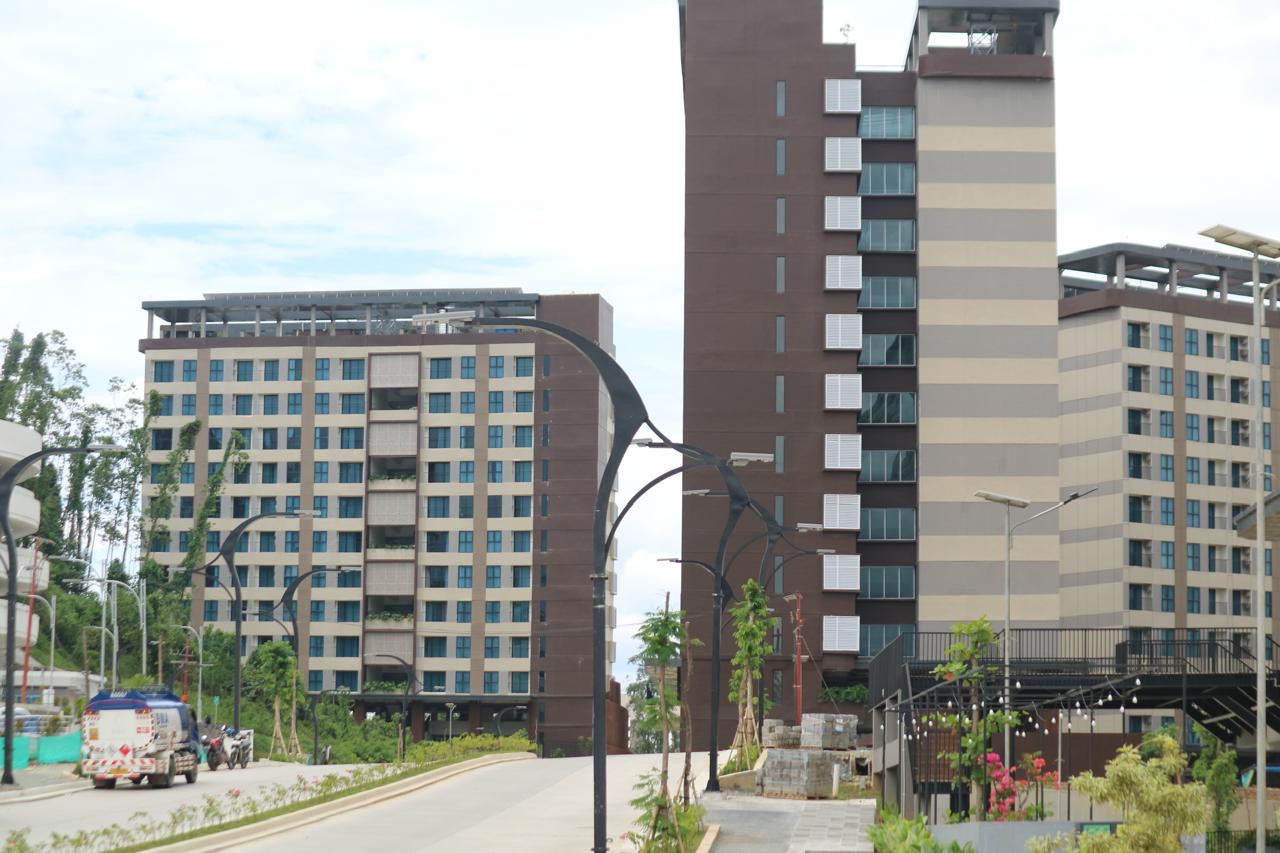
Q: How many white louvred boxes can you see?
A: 10